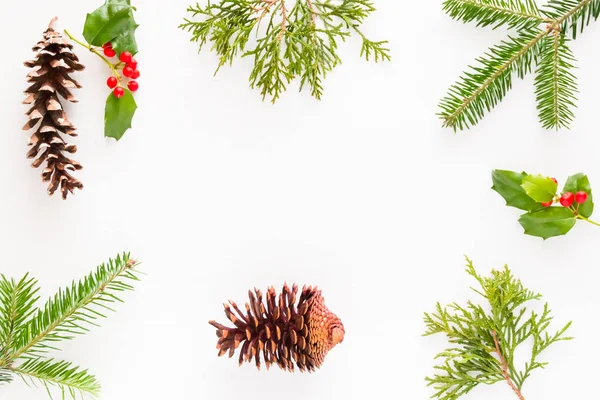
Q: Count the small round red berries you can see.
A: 13